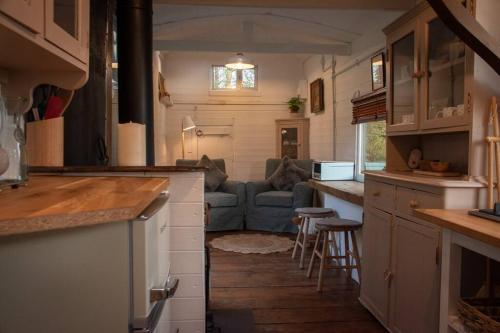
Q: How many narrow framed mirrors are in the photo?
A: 1